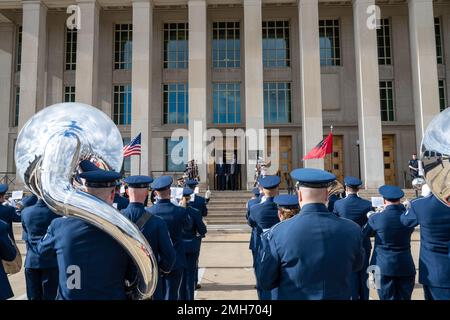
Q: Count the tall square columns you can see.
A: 8